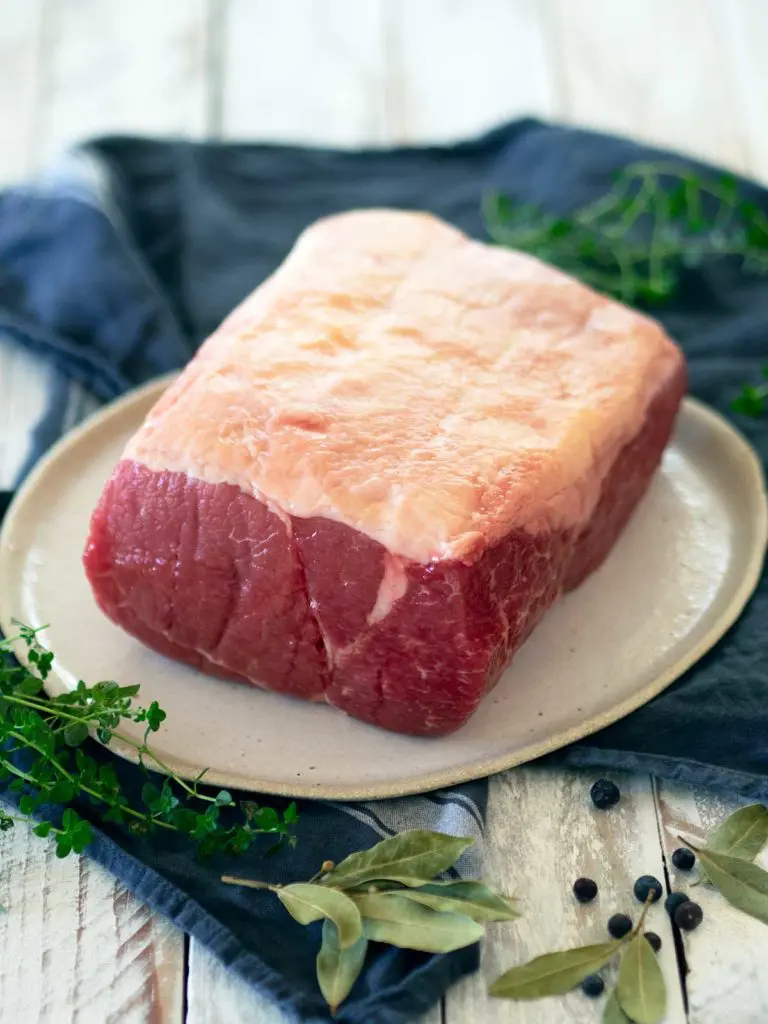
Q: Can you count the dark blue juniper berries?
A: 9